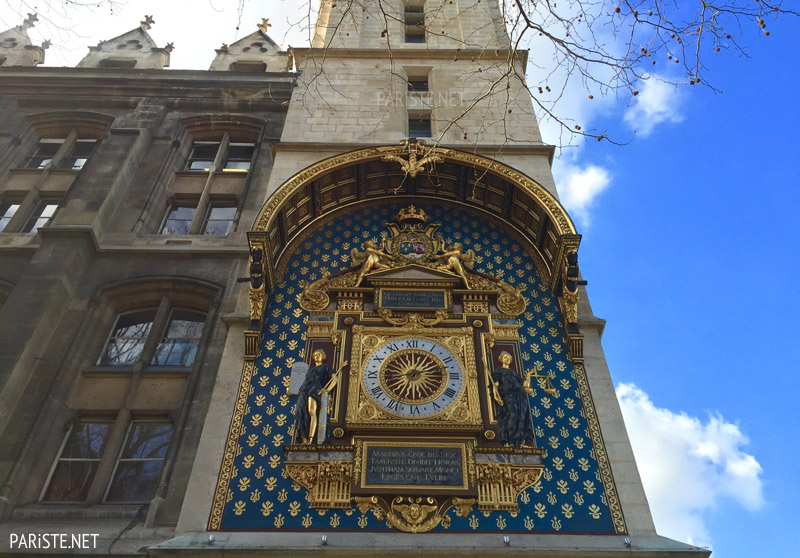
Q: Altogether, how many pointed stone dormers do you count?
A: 3